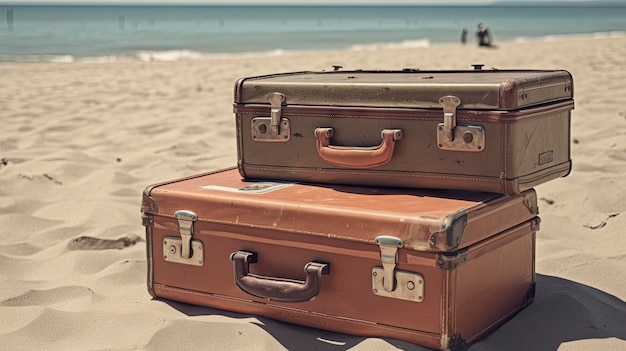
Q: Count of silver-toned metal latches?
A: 4